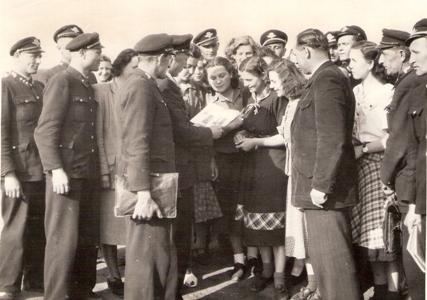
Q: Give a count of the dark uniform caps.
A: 11